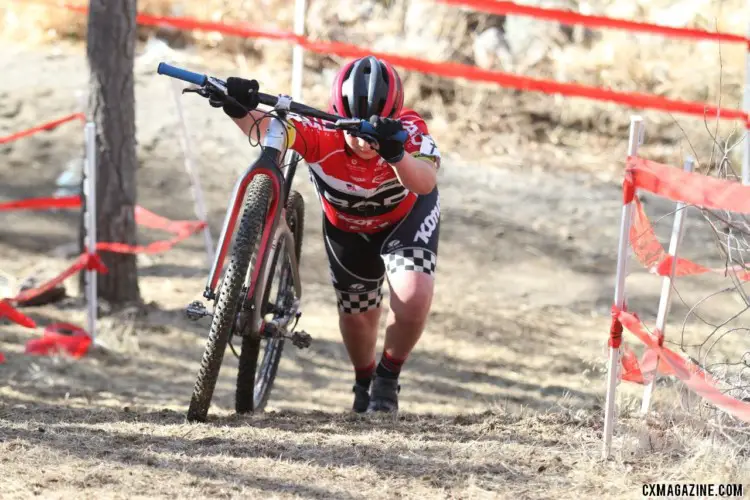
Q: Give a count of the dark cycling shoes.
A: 2